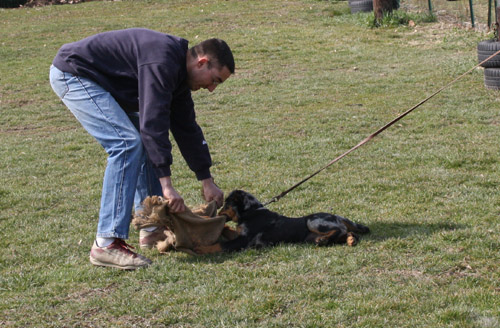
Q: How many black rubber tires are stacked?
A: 2